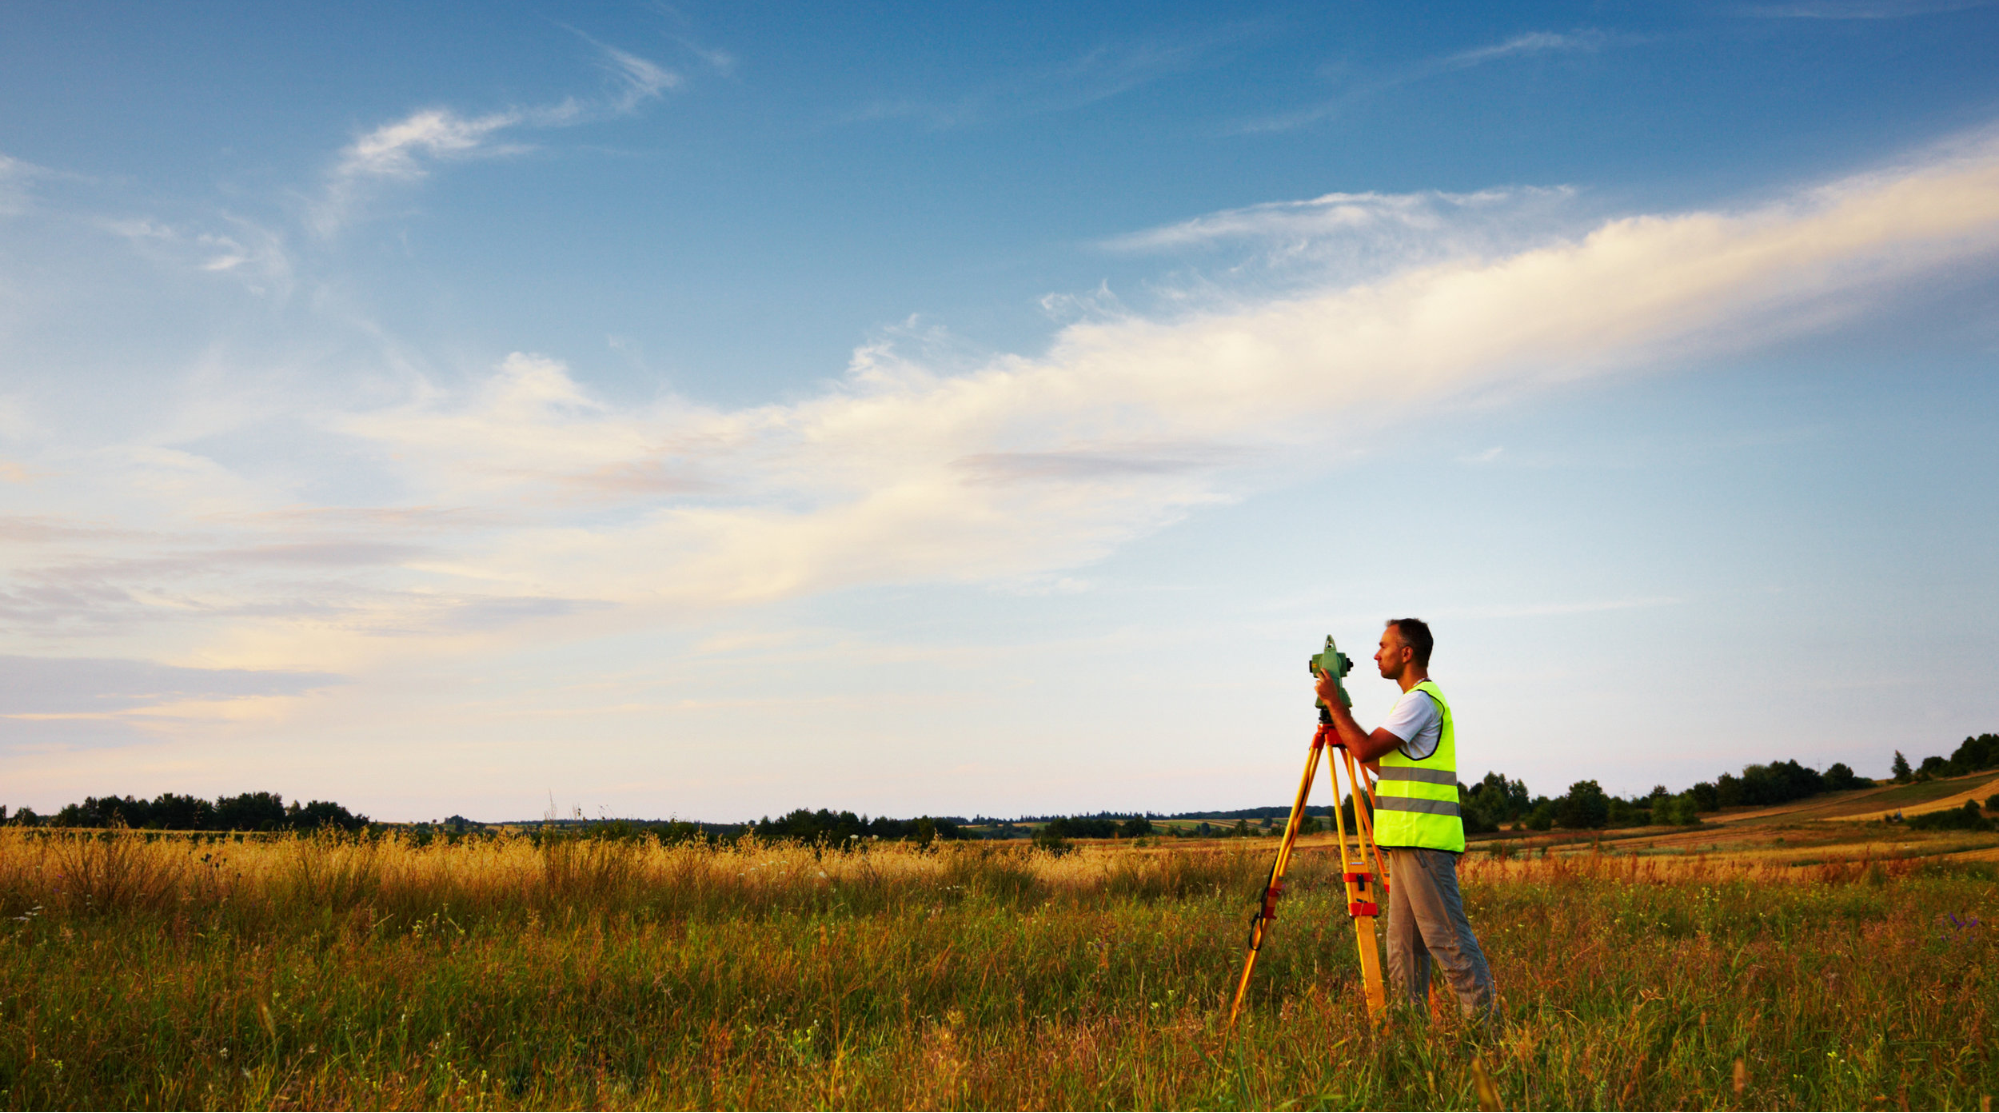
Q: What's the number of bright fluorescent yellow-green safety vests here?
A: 1